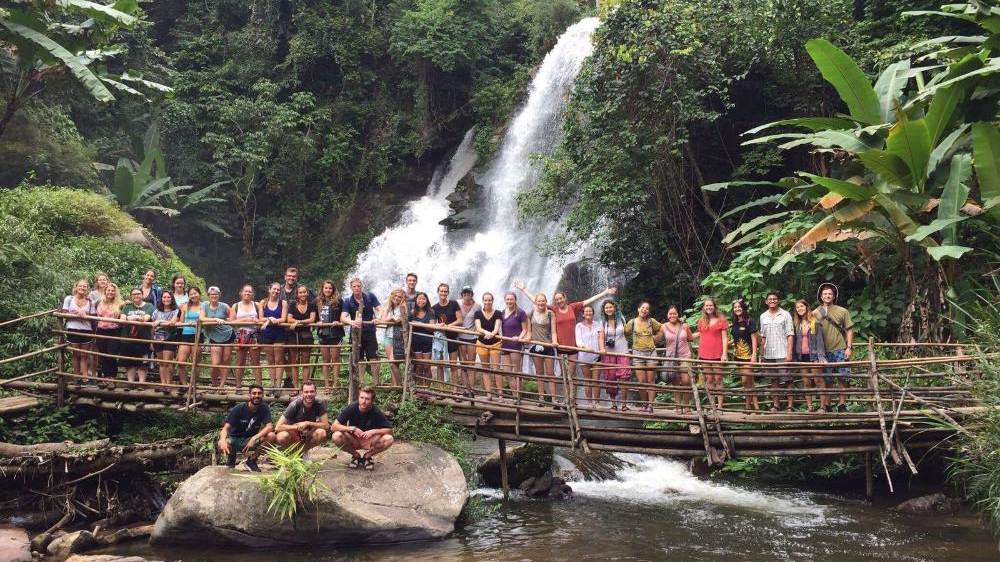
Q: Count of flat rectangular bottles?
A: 0